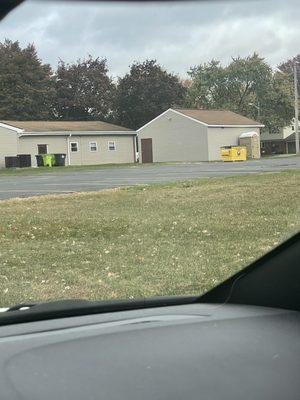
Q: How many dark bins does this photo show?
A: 4